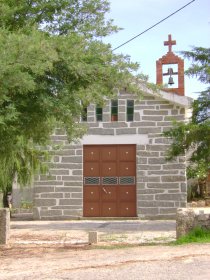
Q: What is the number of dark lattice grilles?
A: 3